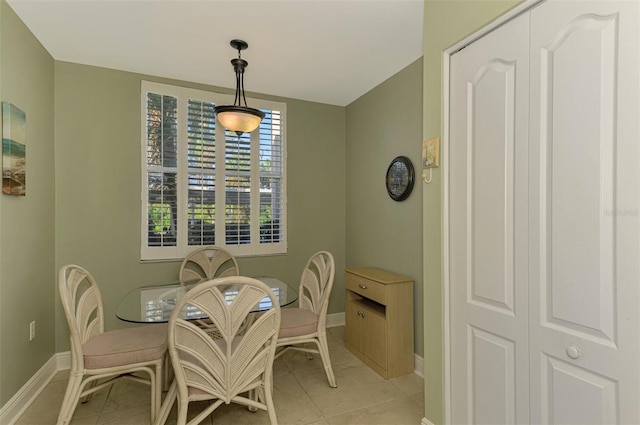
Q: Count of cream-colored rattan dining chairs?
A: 4